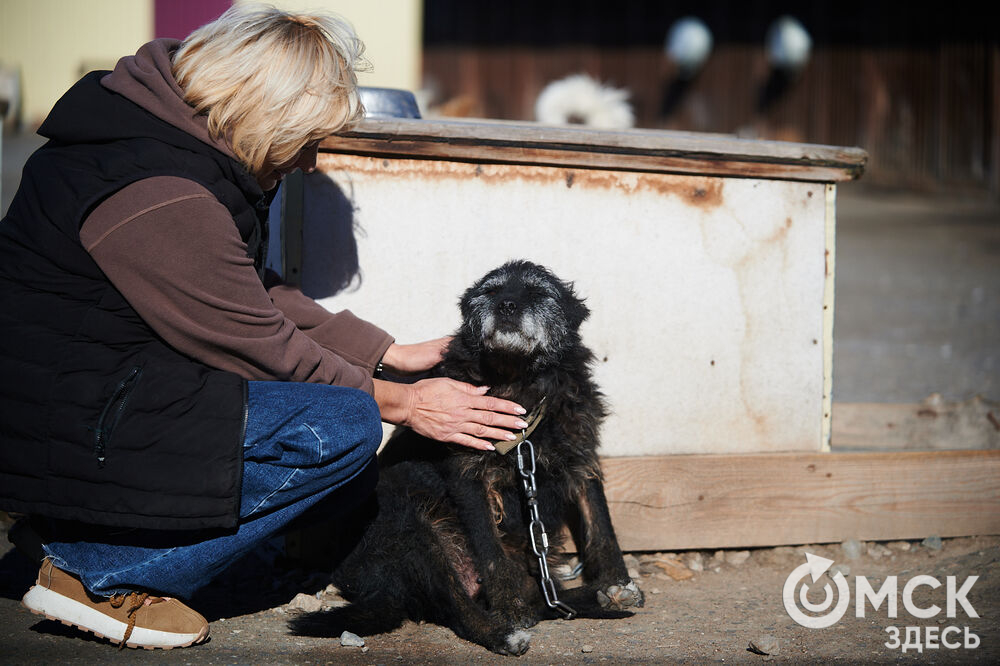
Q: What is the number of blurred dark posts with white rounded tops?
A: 2